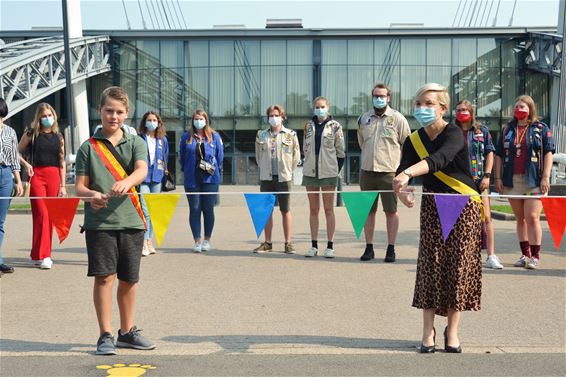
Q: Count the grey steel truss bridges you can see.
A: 2